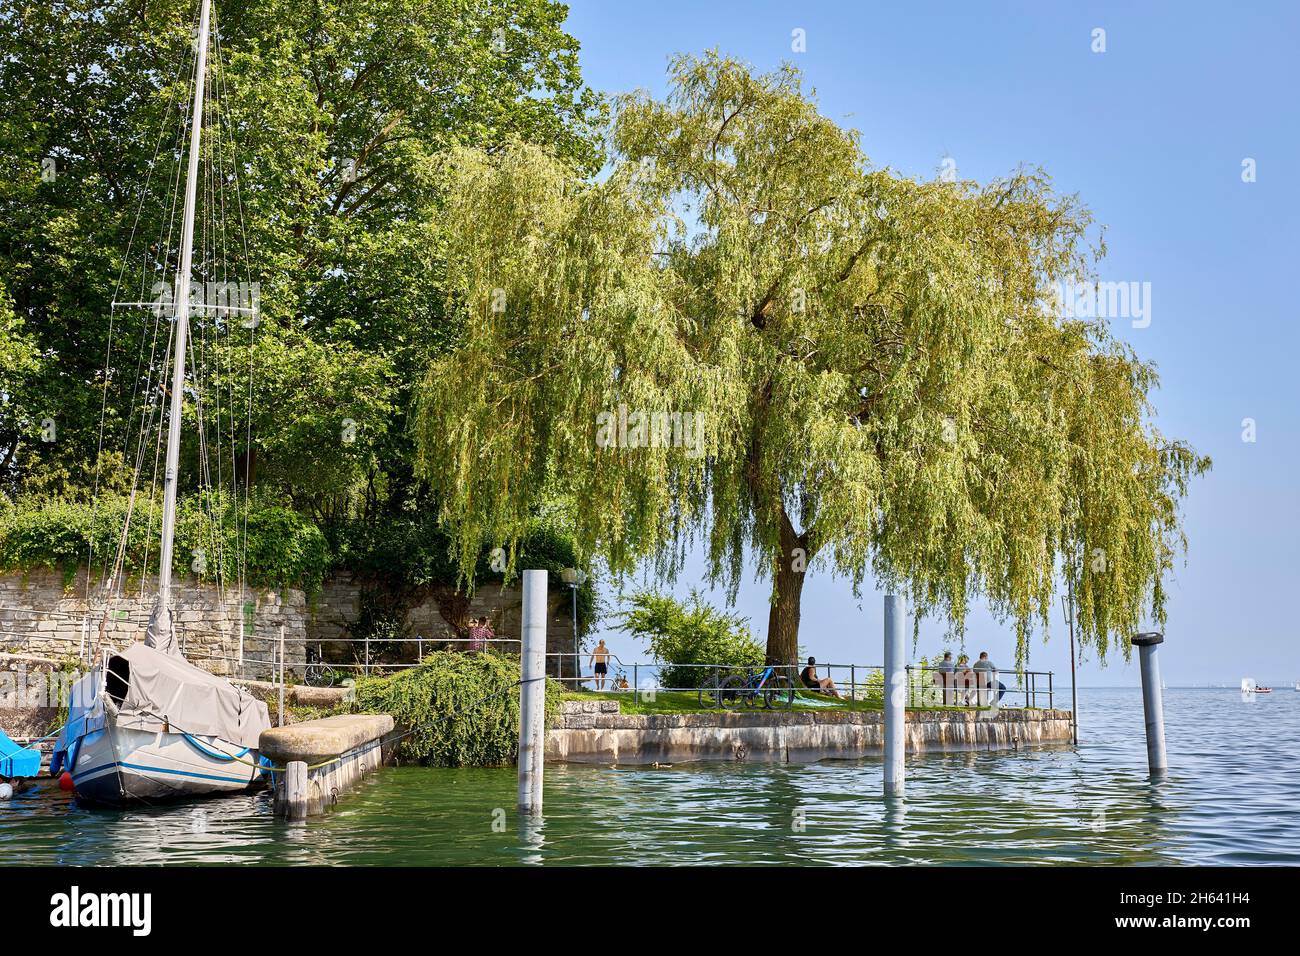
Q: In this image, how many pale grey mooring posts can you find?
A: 3